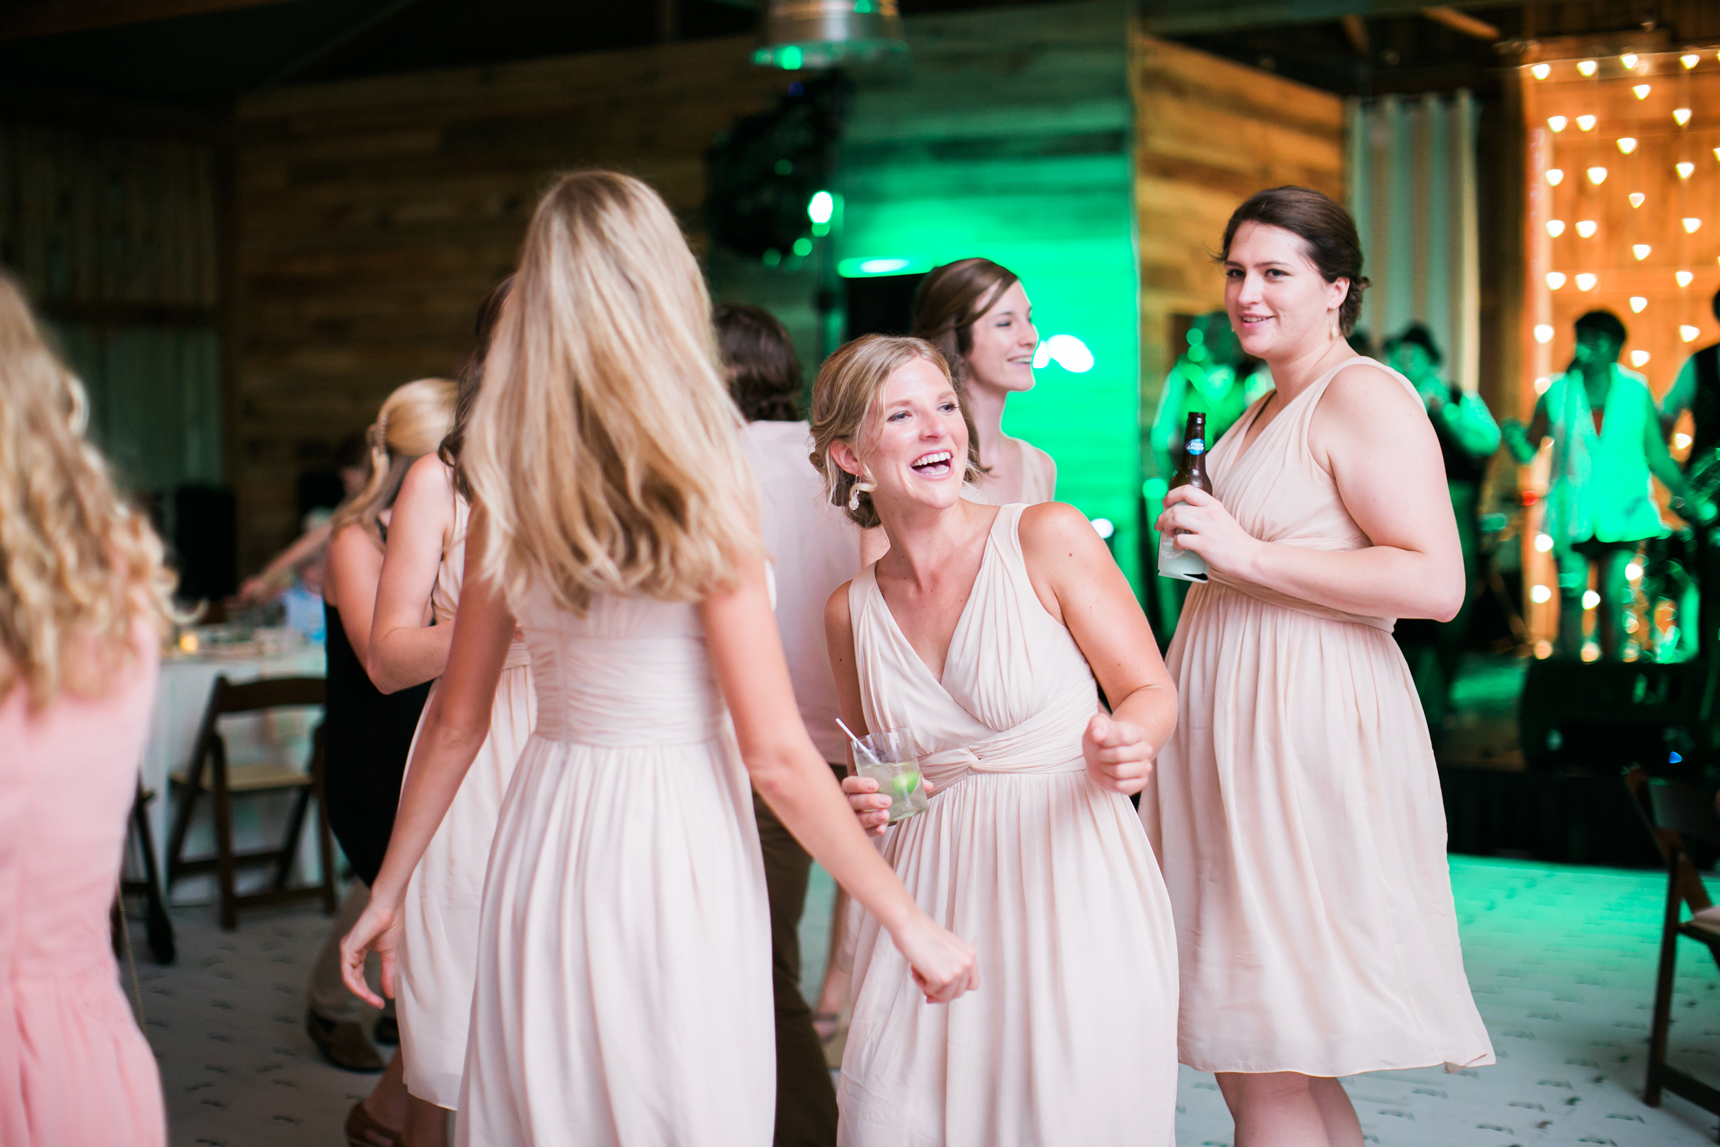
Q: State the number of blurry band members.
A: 4